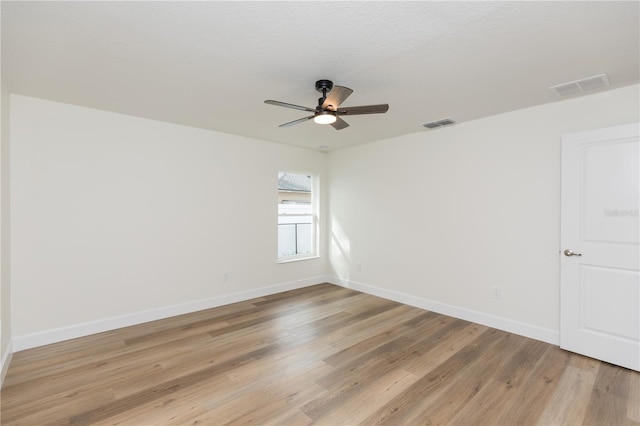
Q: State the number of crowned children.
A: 0